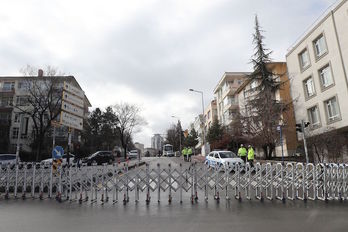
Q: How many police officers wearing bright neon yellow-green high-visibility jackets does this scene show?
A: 4